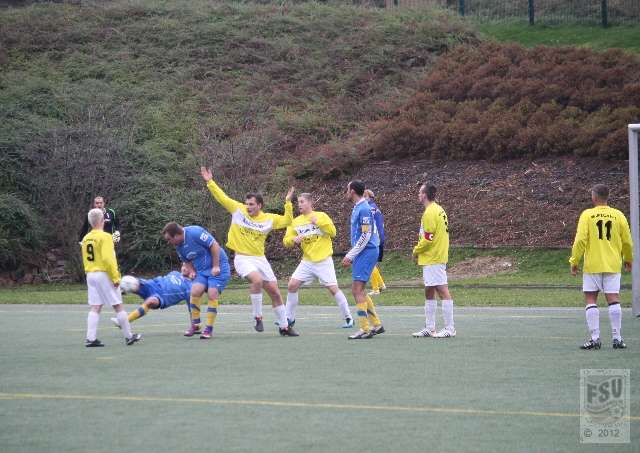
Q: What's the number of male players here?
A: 10